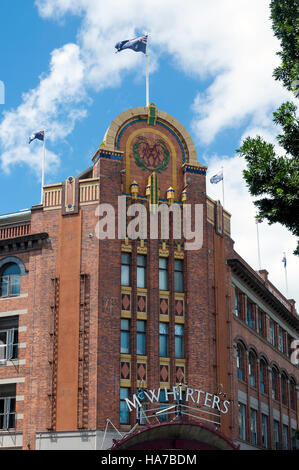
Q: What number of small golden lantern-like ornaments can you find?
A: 4